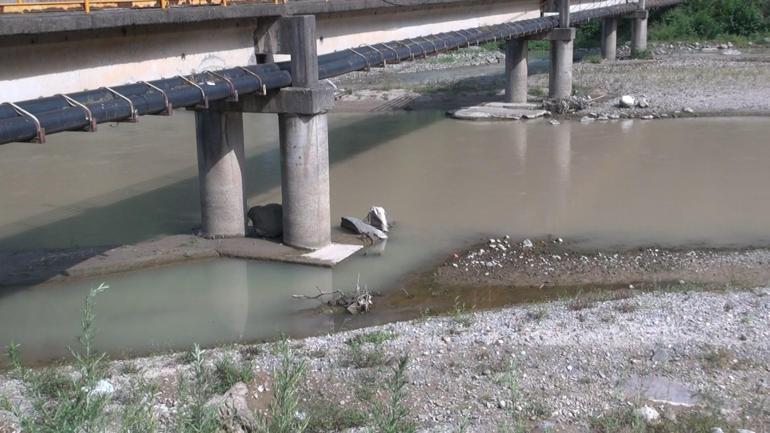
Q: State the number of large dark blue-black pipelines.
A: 2